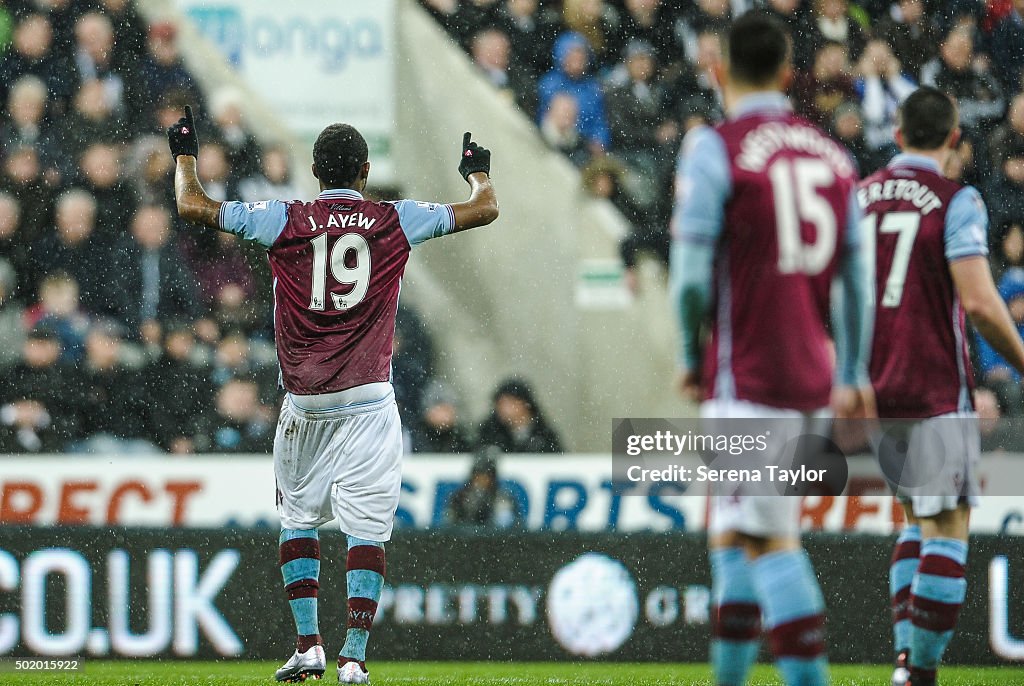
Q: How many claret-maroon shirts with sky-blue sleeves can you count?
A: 3